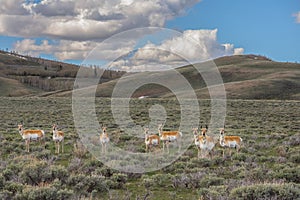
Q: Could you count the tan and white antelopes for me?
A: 8